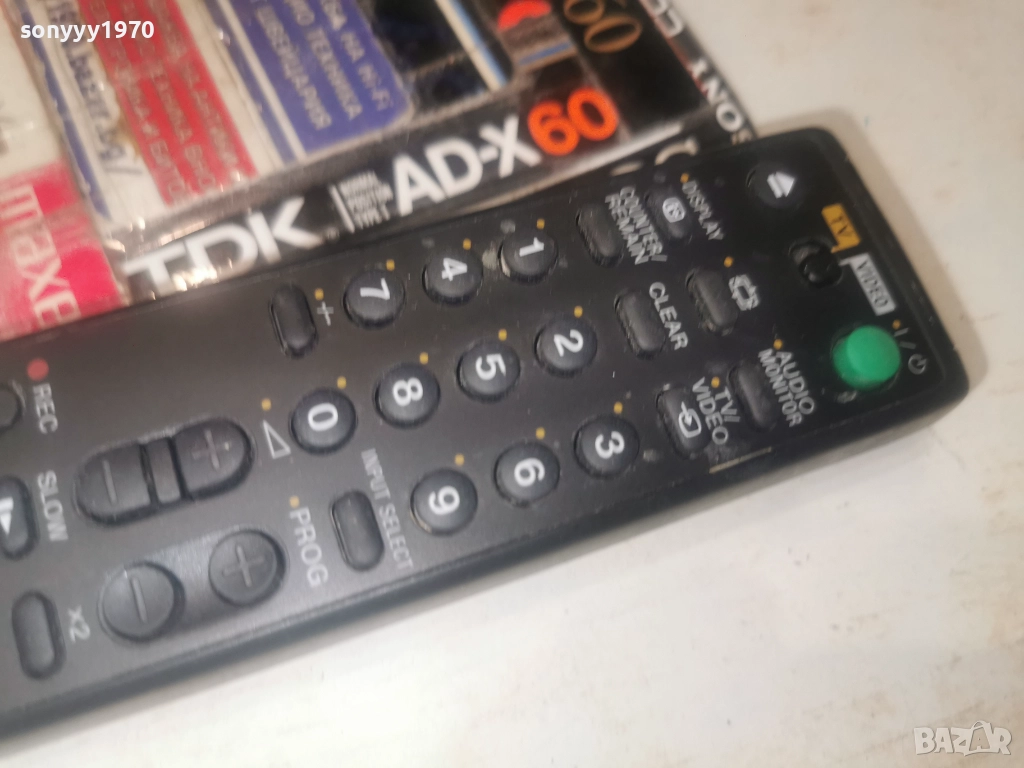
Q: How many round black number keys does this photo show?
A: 10